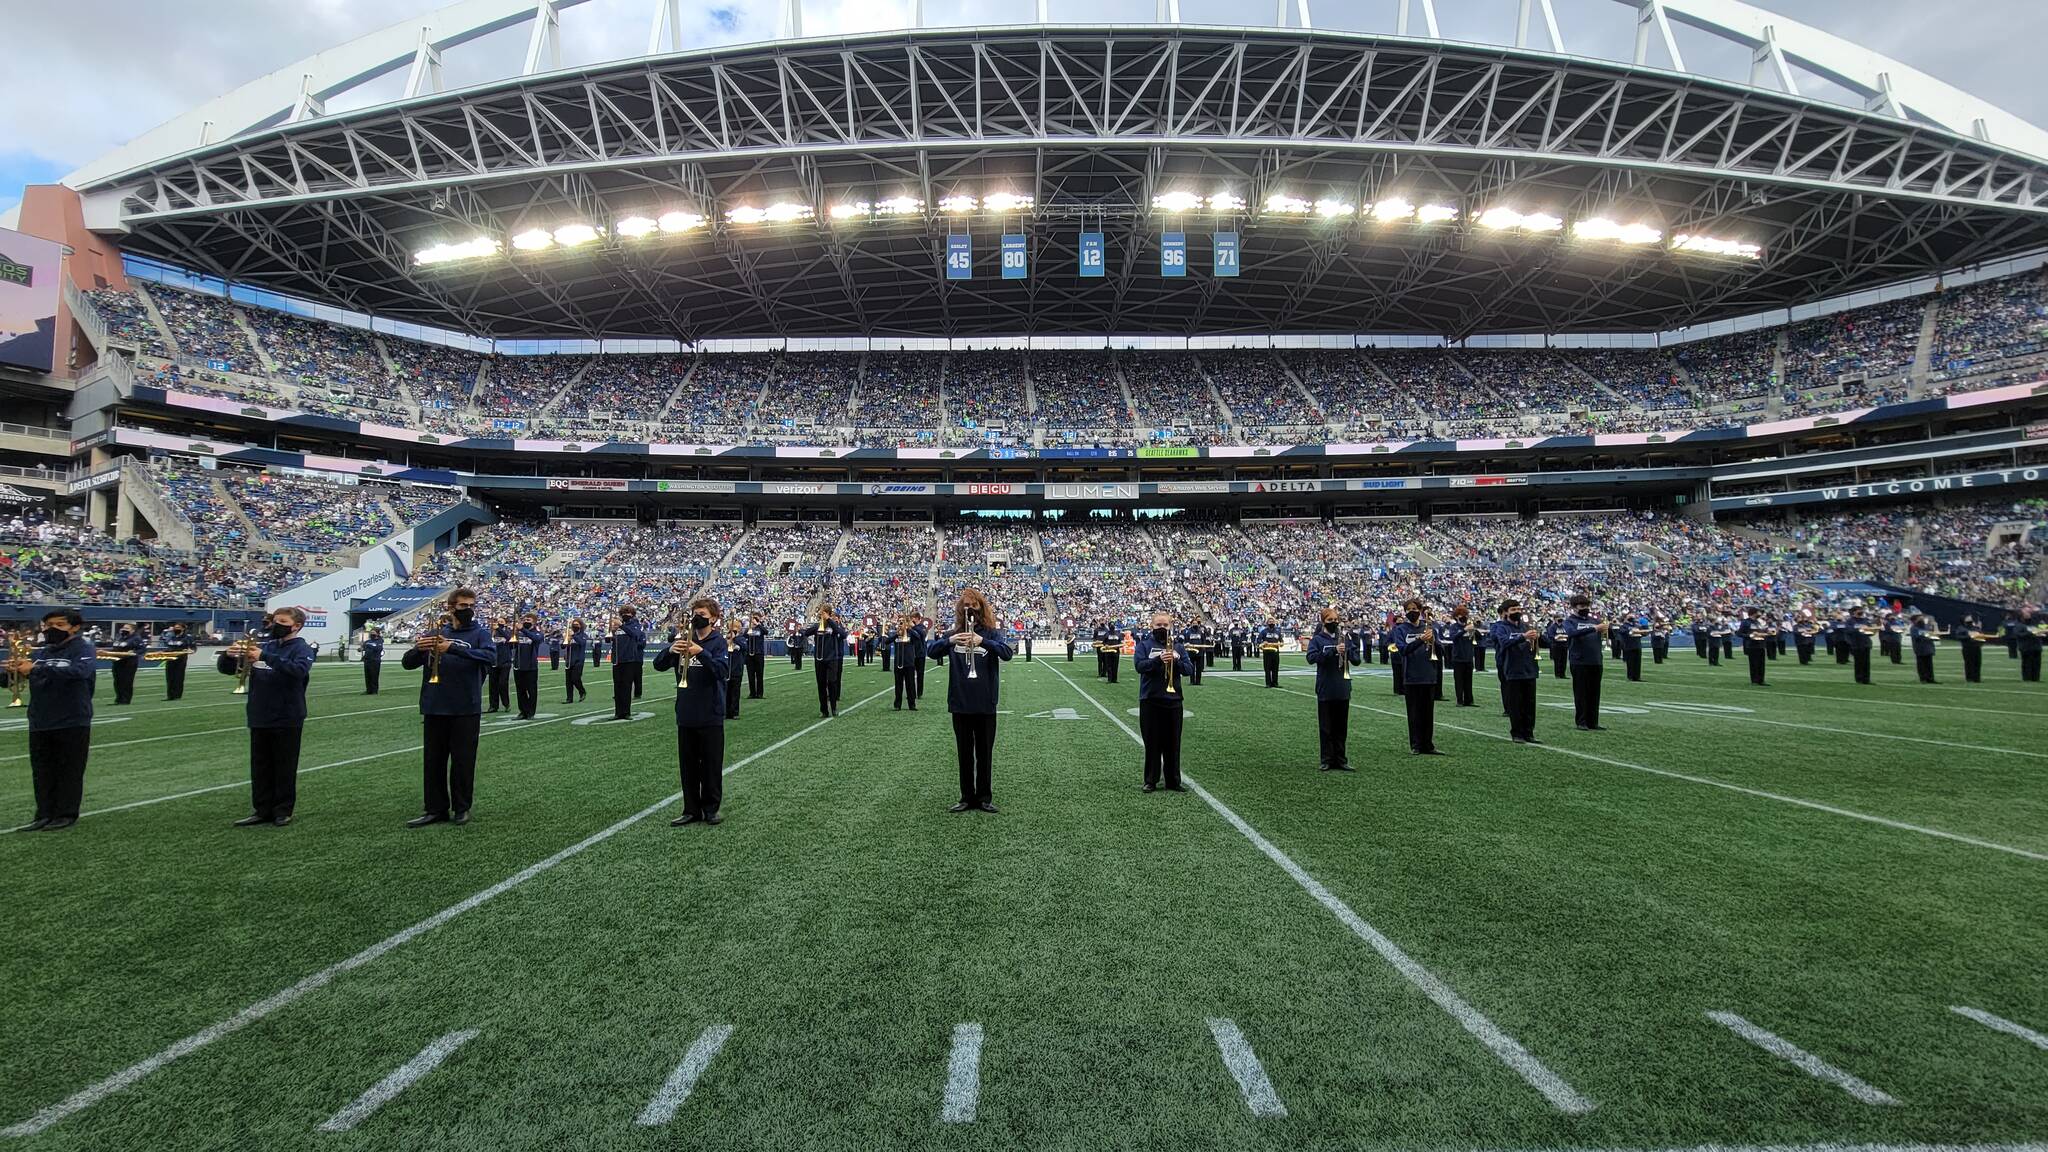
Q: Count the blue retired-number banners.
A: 5